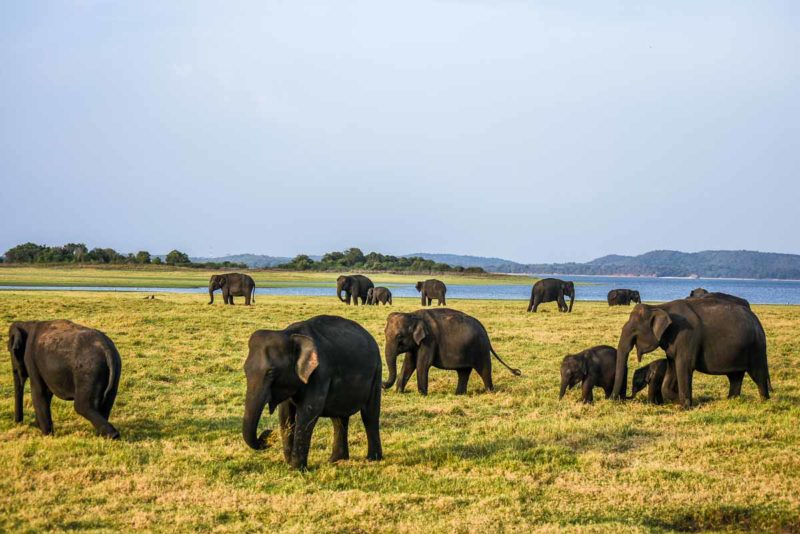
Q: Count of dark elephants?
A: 13